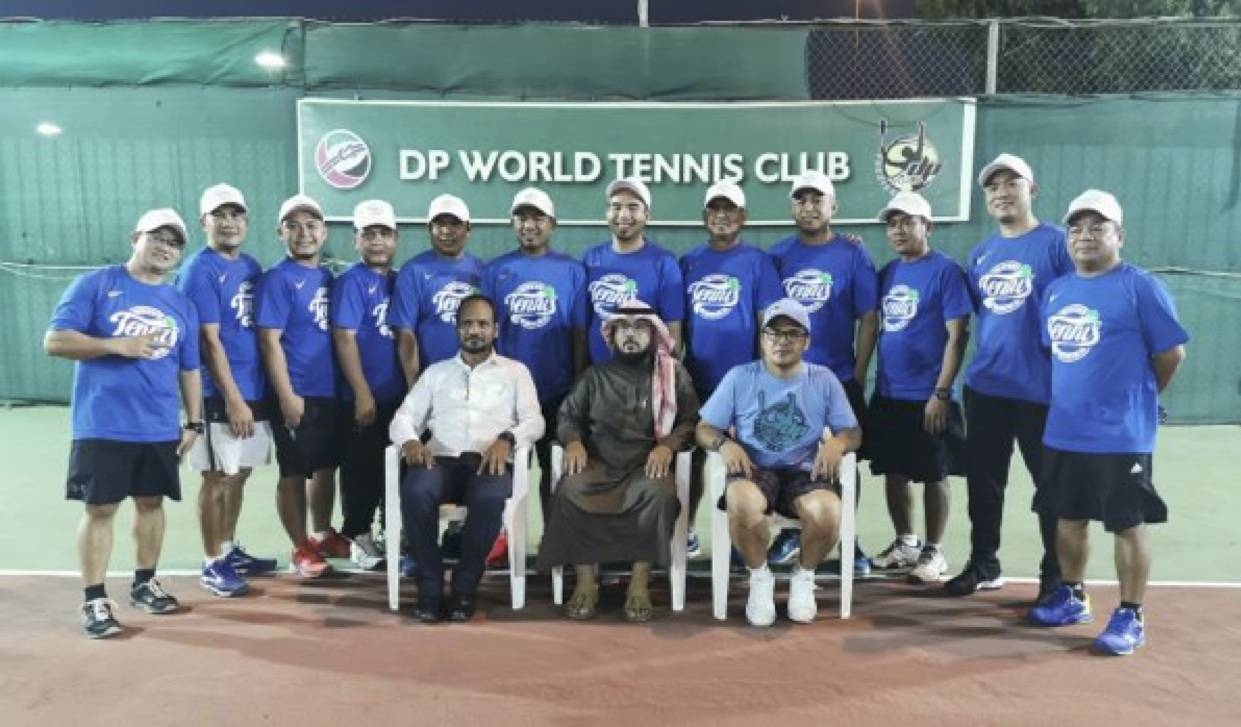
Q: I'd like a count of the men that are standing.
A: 12